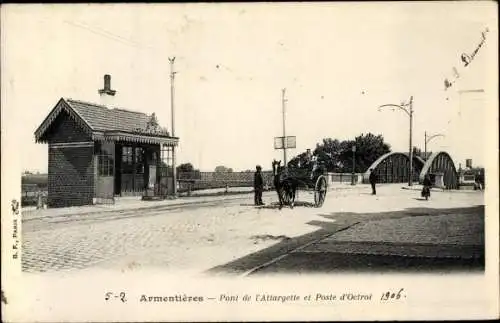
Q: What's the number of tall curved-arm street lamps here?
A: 2